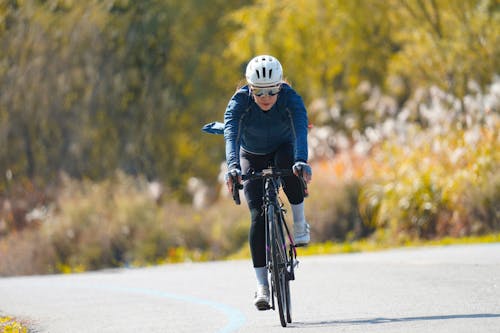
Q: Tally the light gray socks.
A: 2